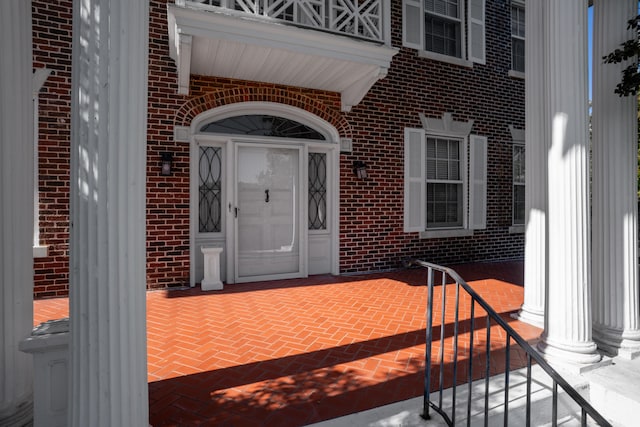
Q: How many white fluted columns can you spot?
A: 5